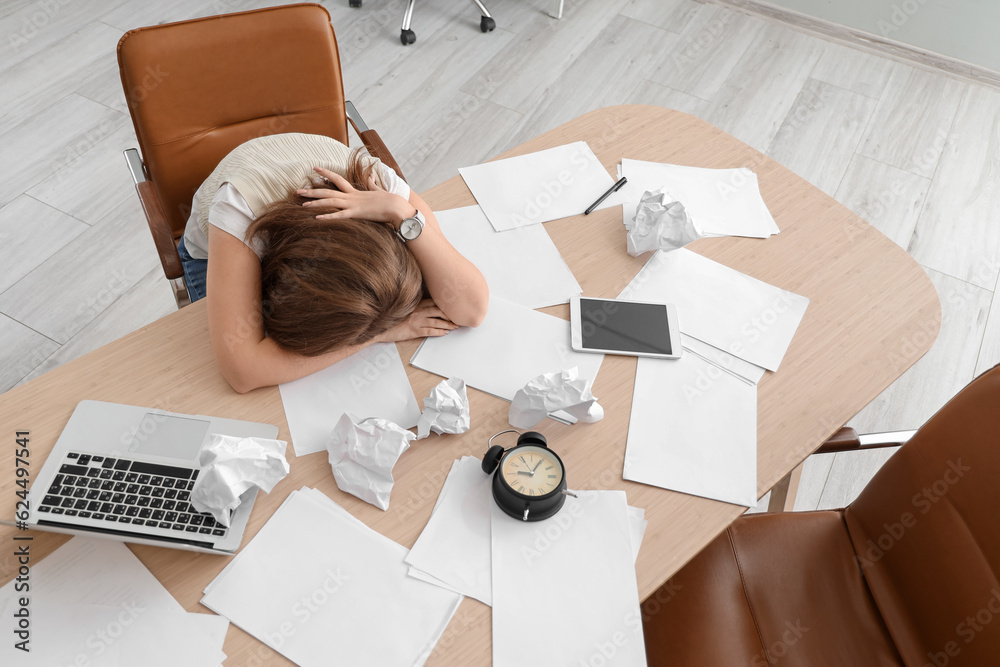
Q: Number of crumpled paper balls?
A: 5